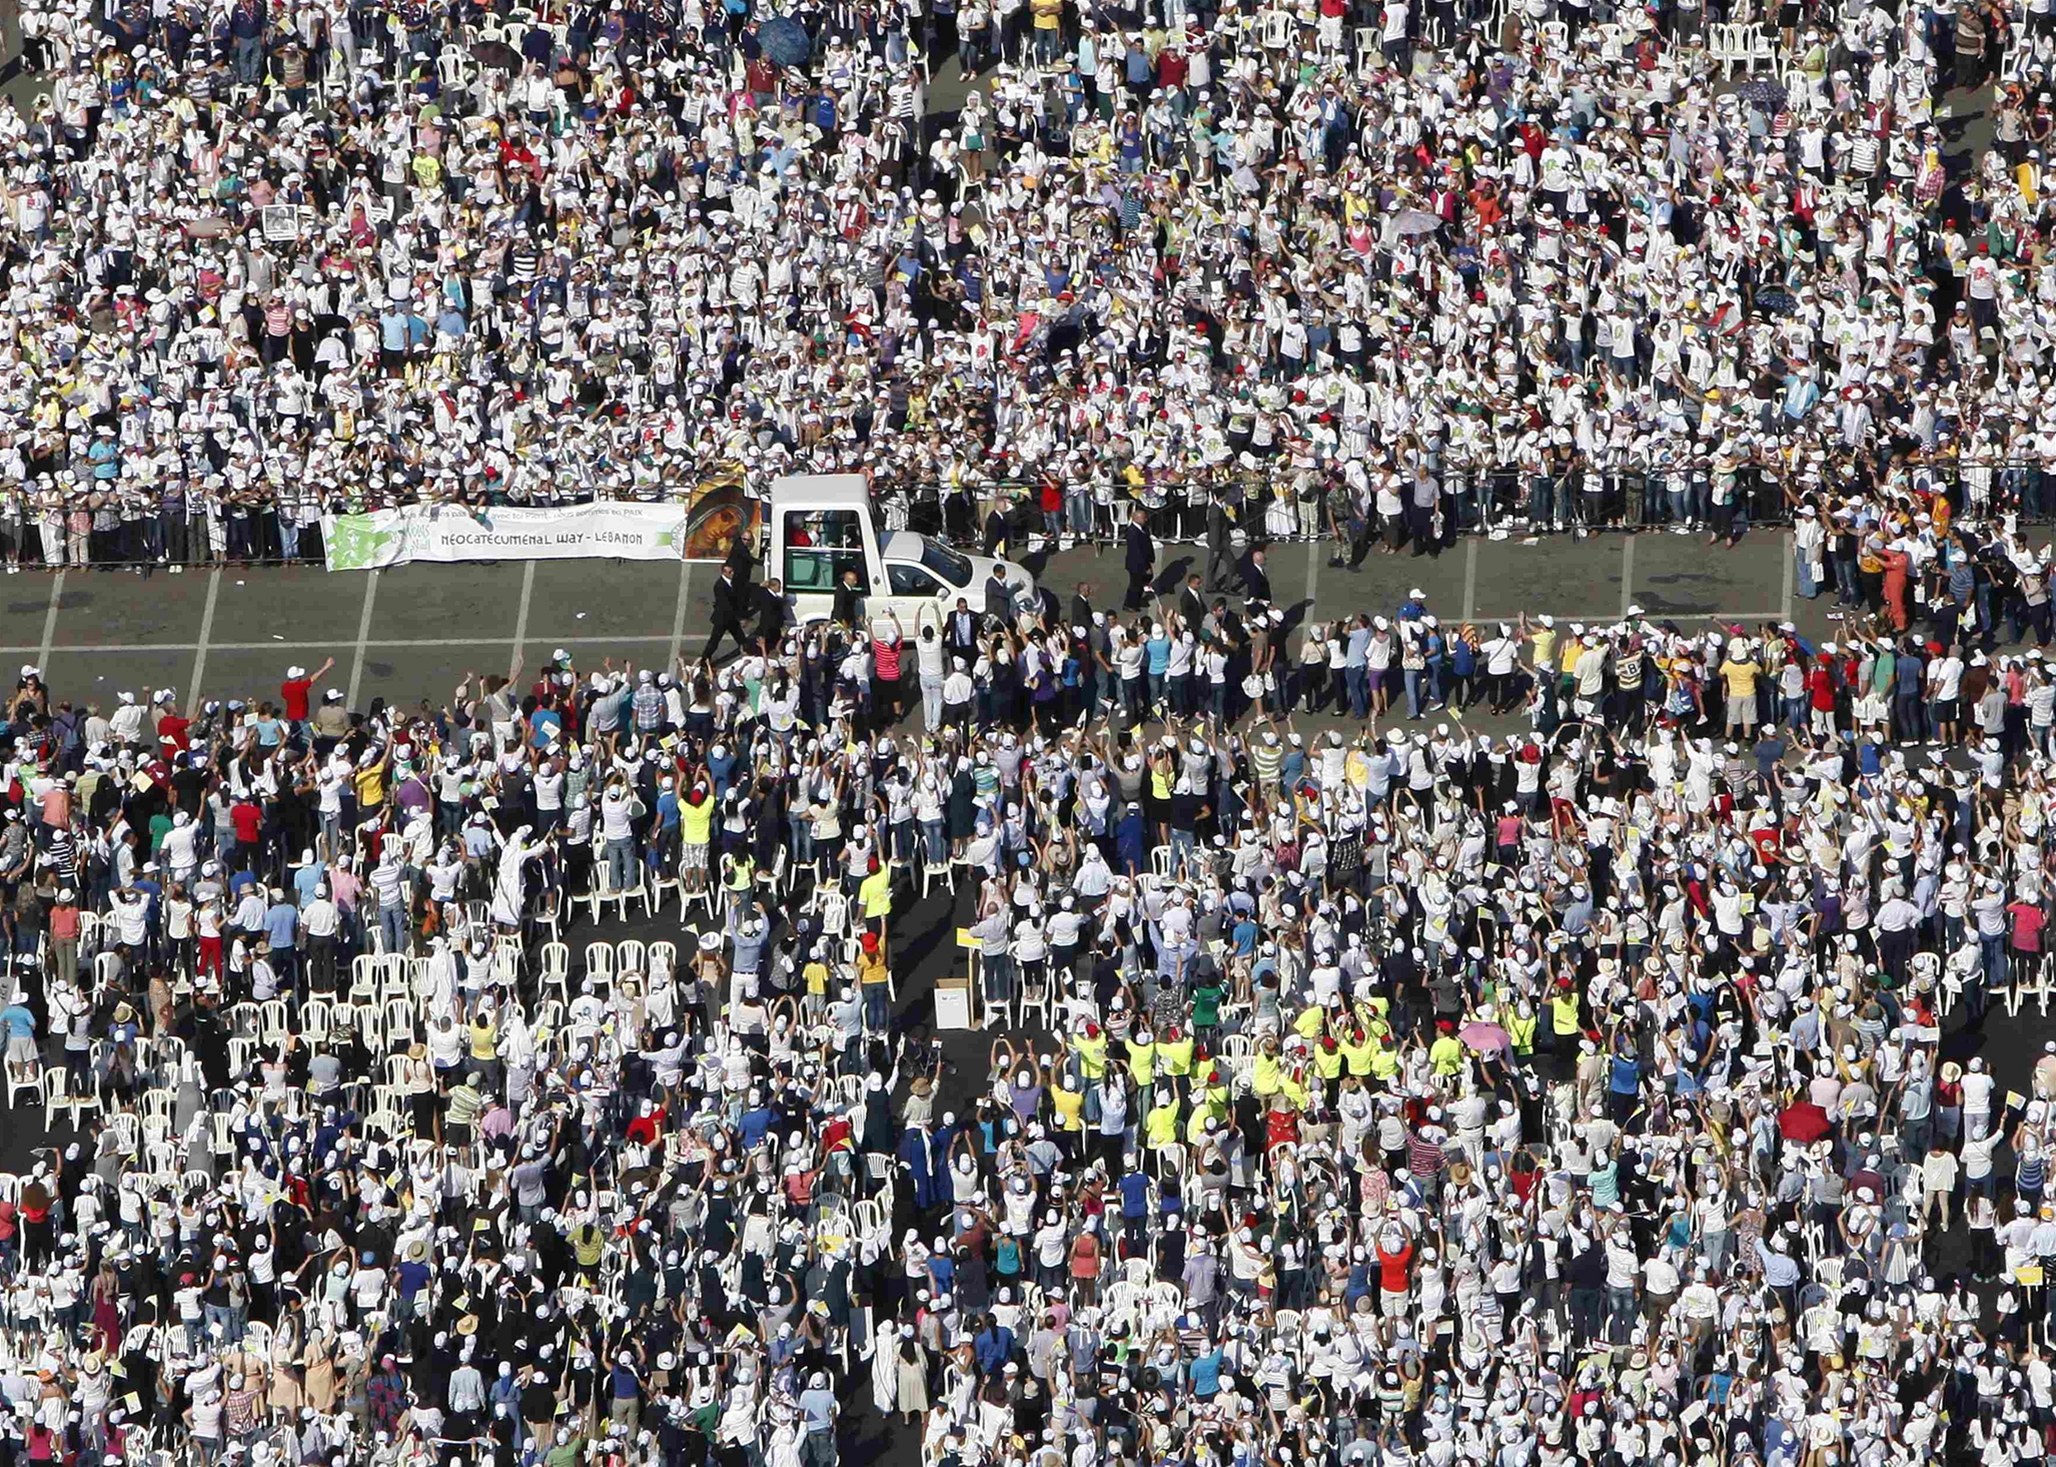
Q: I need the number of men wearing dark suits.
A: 12